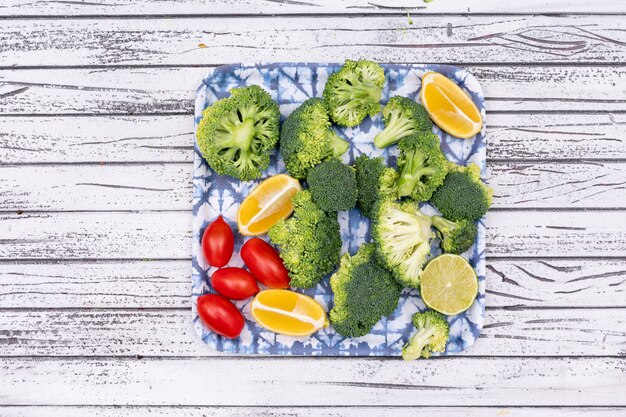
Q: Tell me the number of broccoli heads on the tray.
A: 13